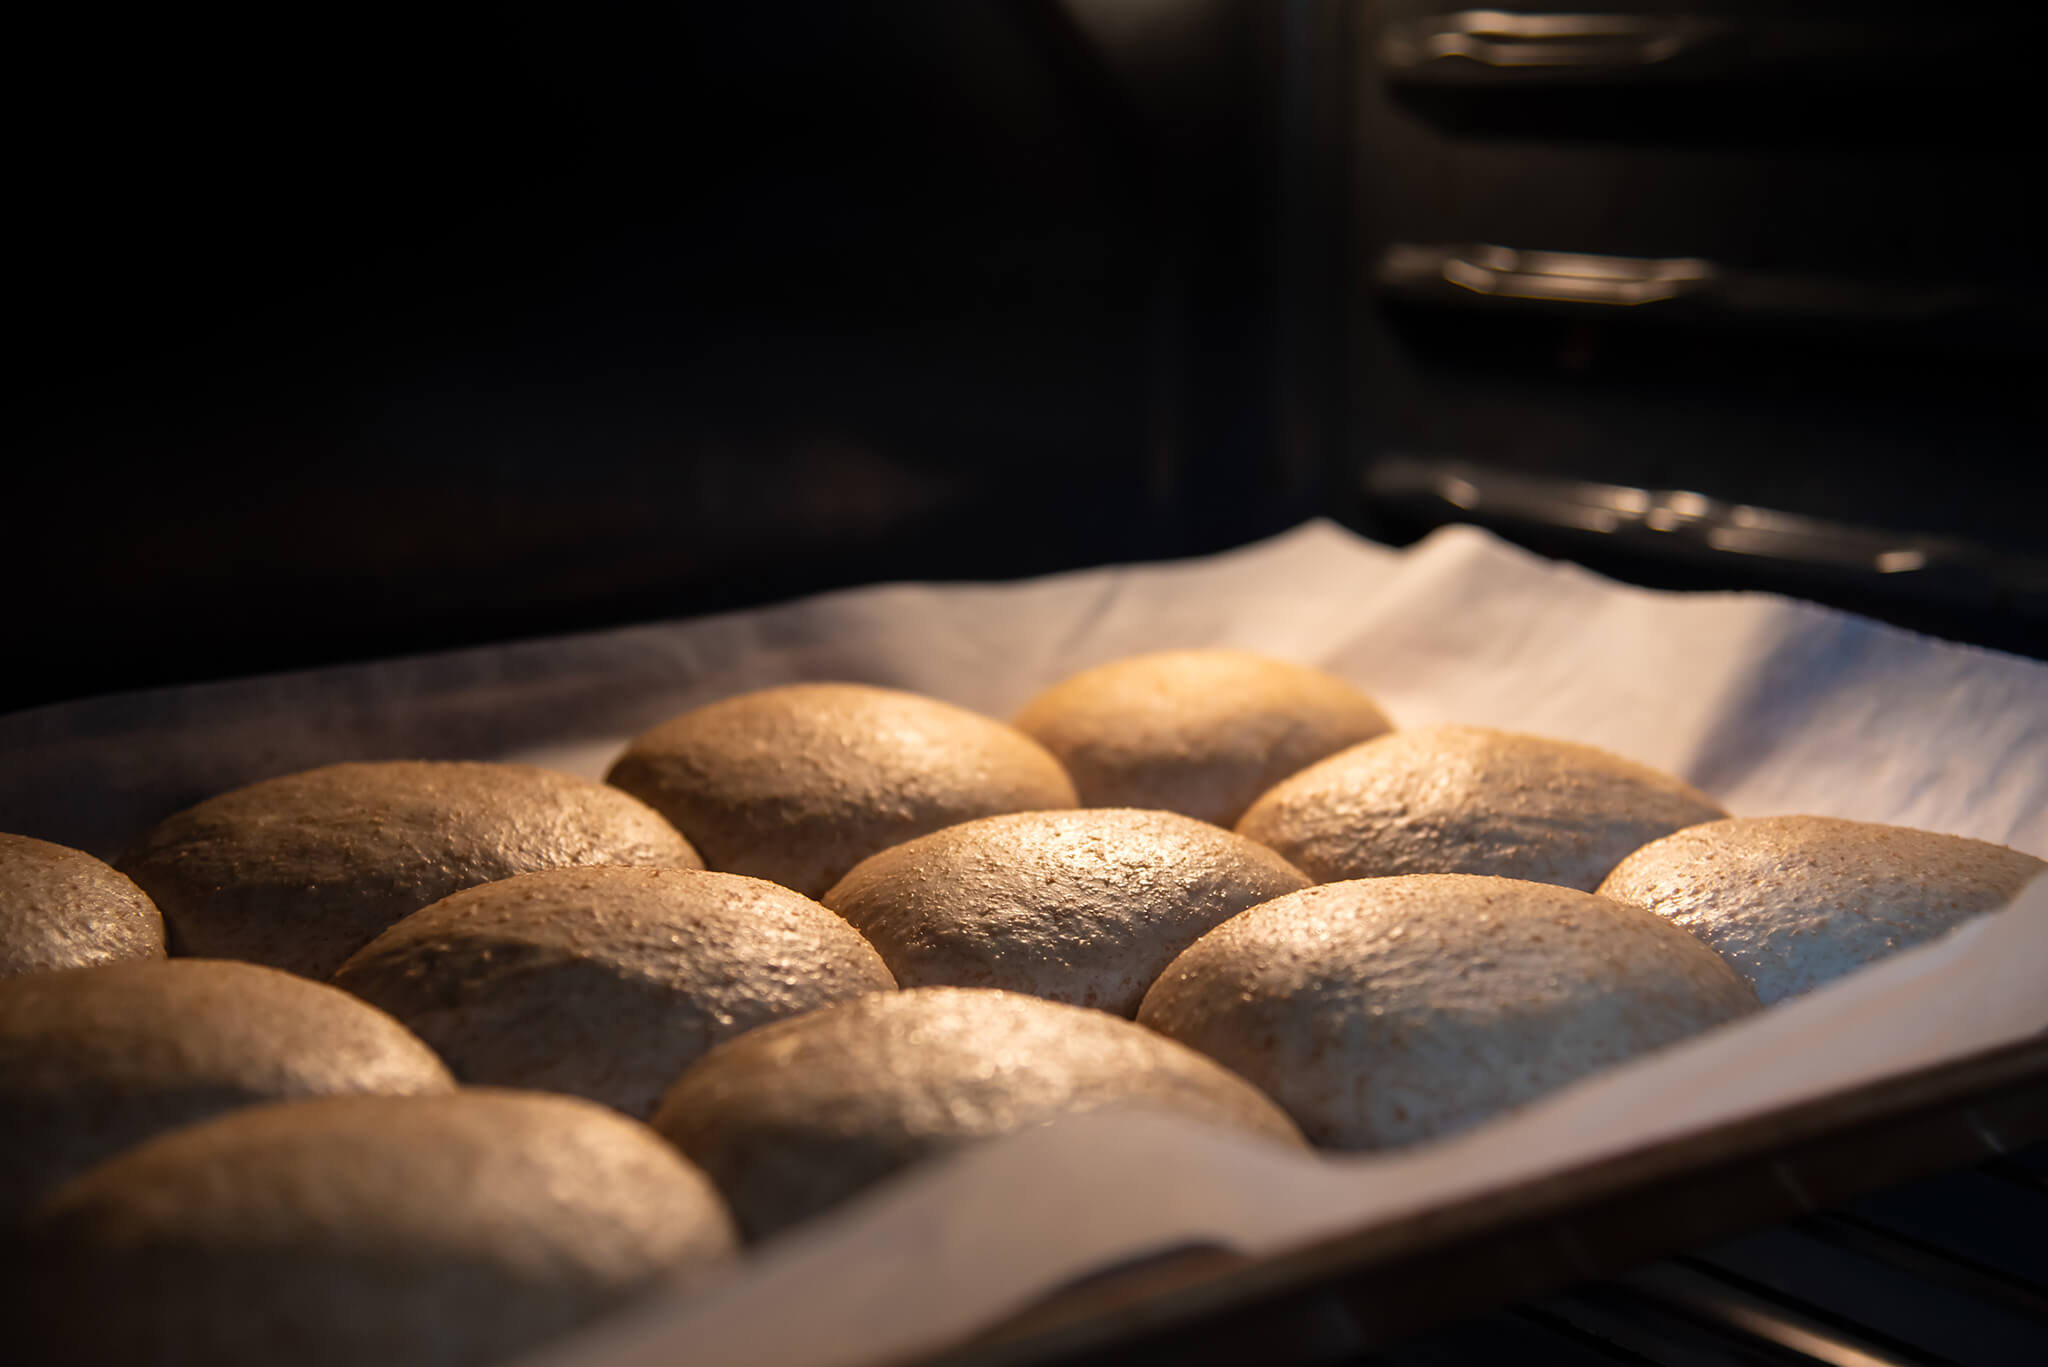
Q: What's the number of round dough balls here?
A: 12